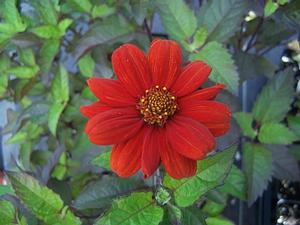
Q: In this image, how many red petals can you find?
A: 12